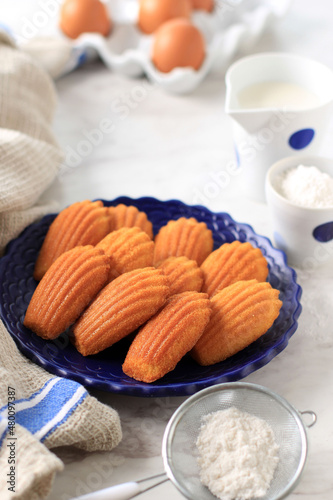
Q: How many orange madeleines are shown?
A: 10